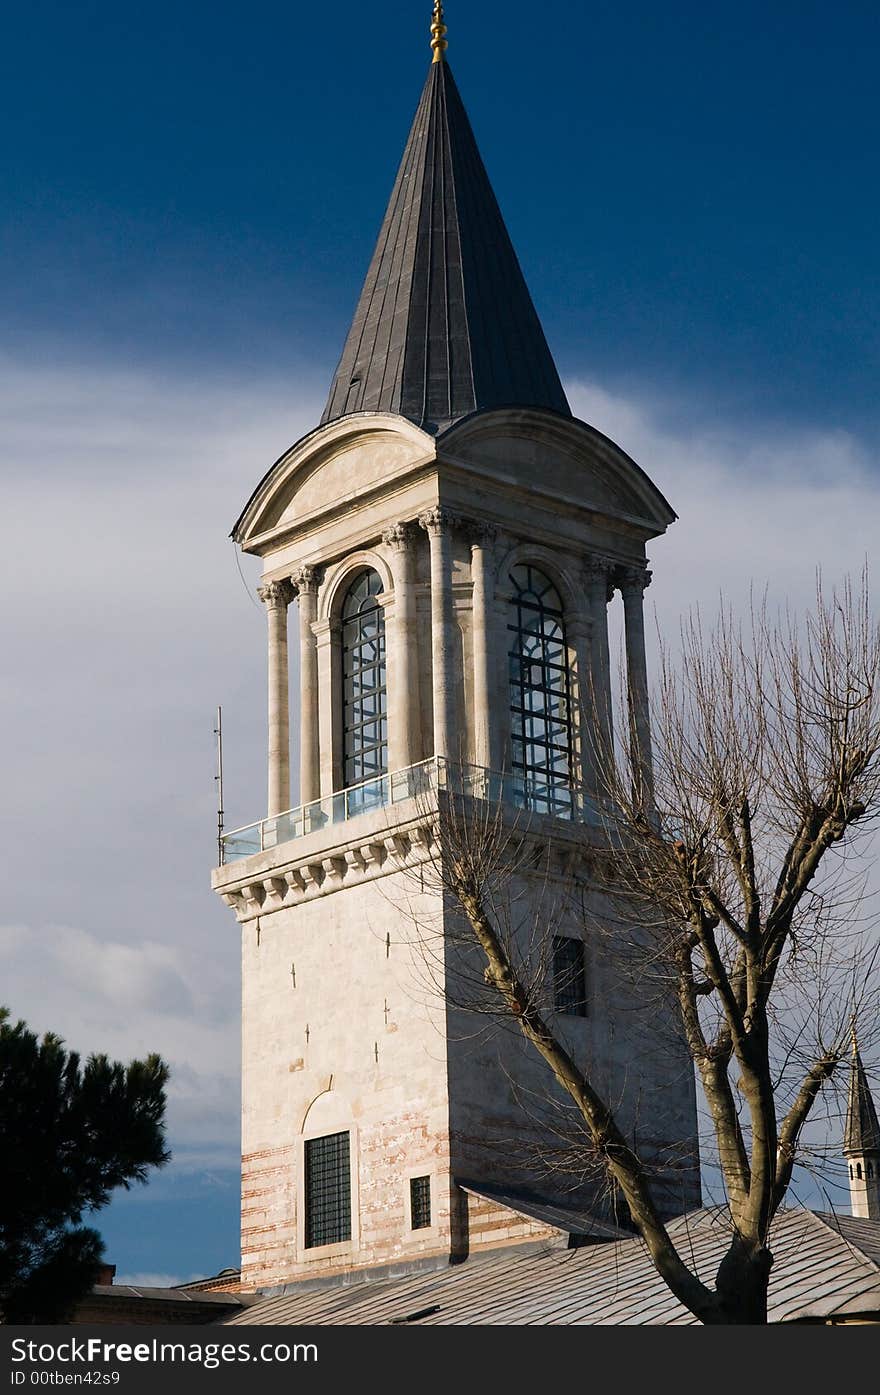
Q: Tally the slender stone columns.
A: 7